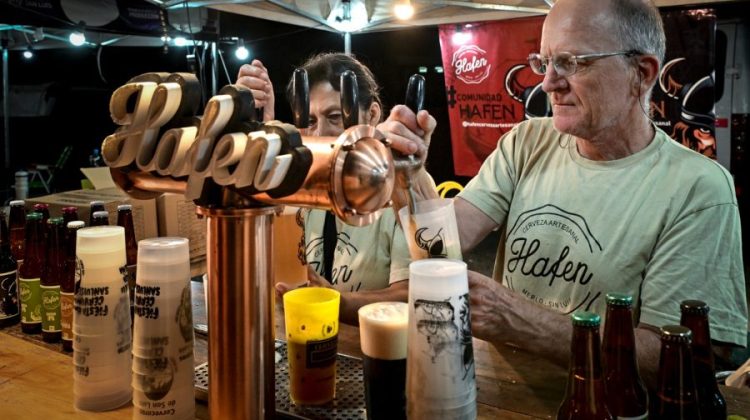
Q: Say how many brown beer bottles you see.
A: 14